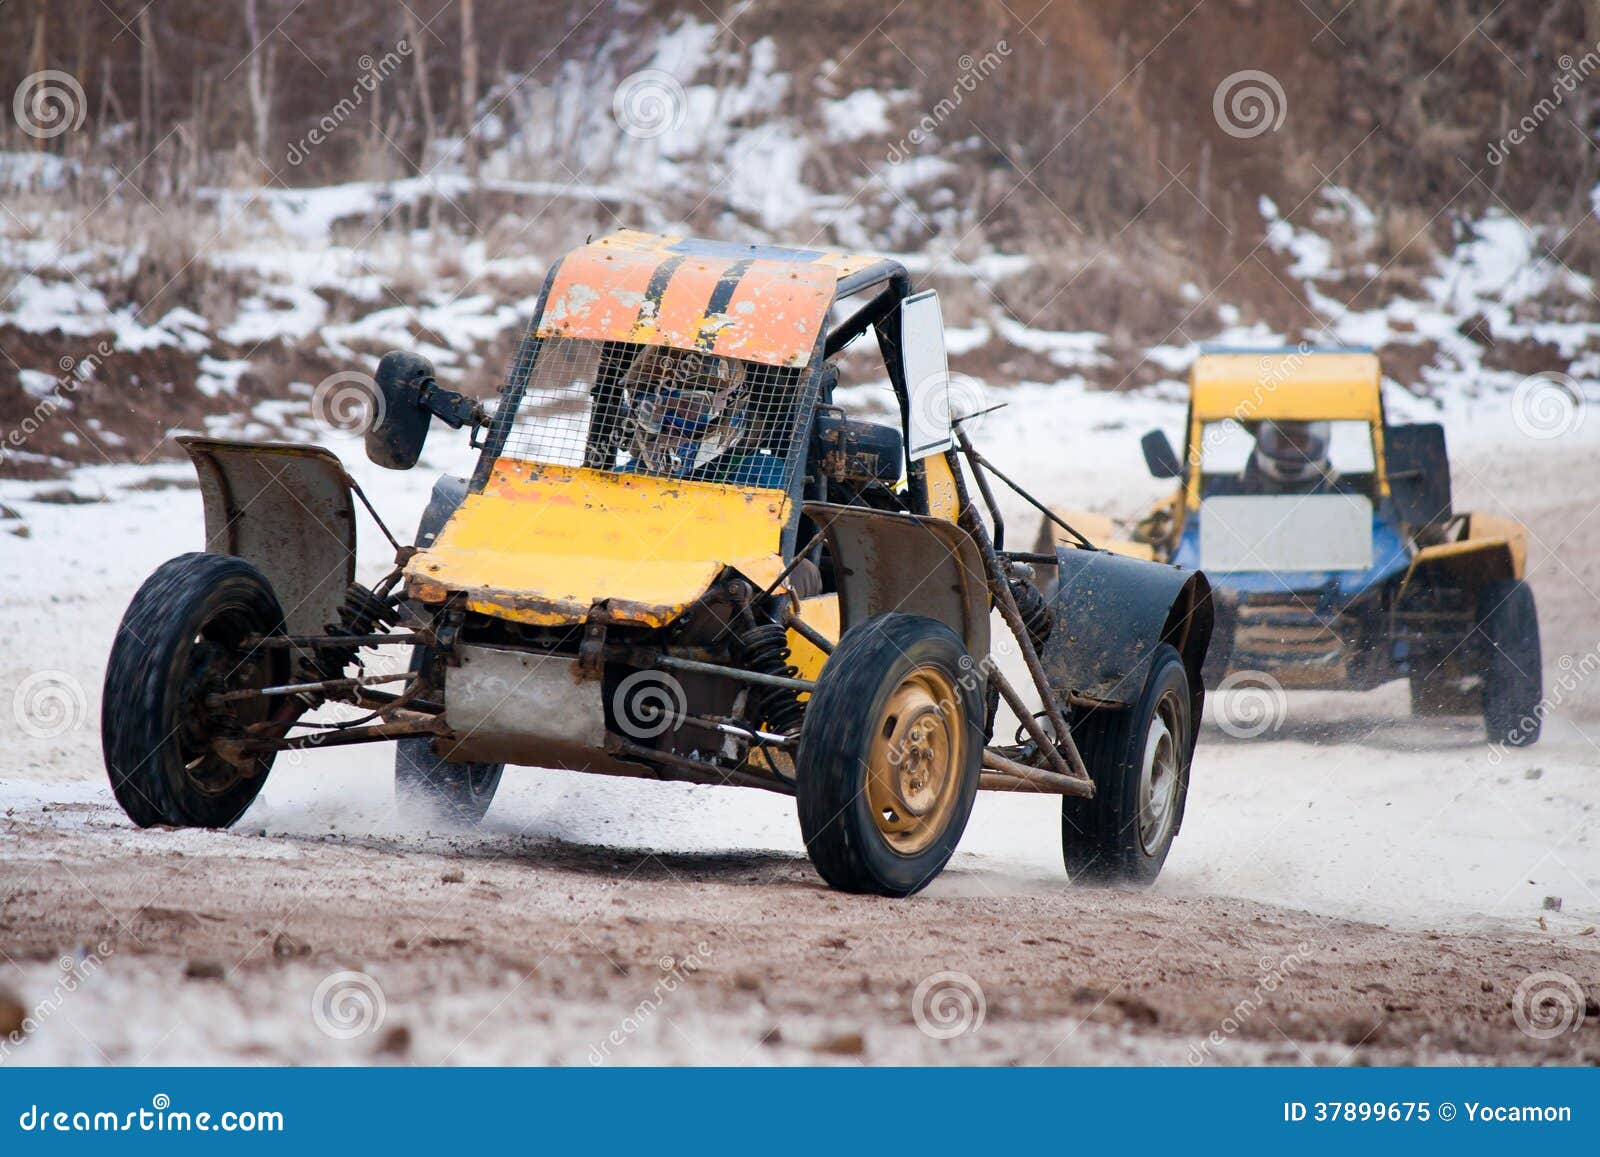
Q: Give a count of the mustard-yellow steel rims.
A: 1